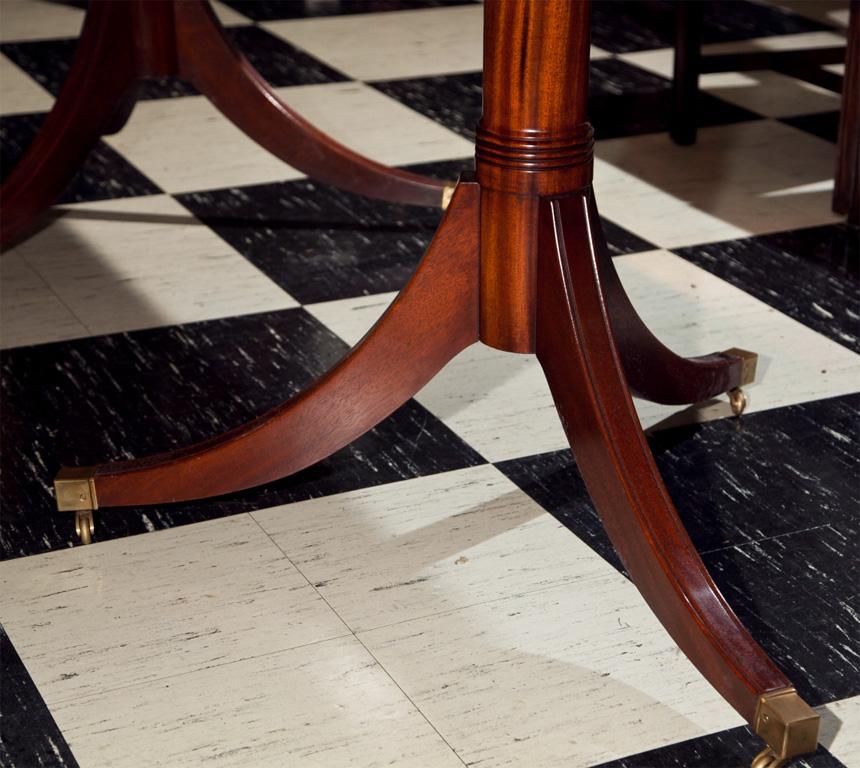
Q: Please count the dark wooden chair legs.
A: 2